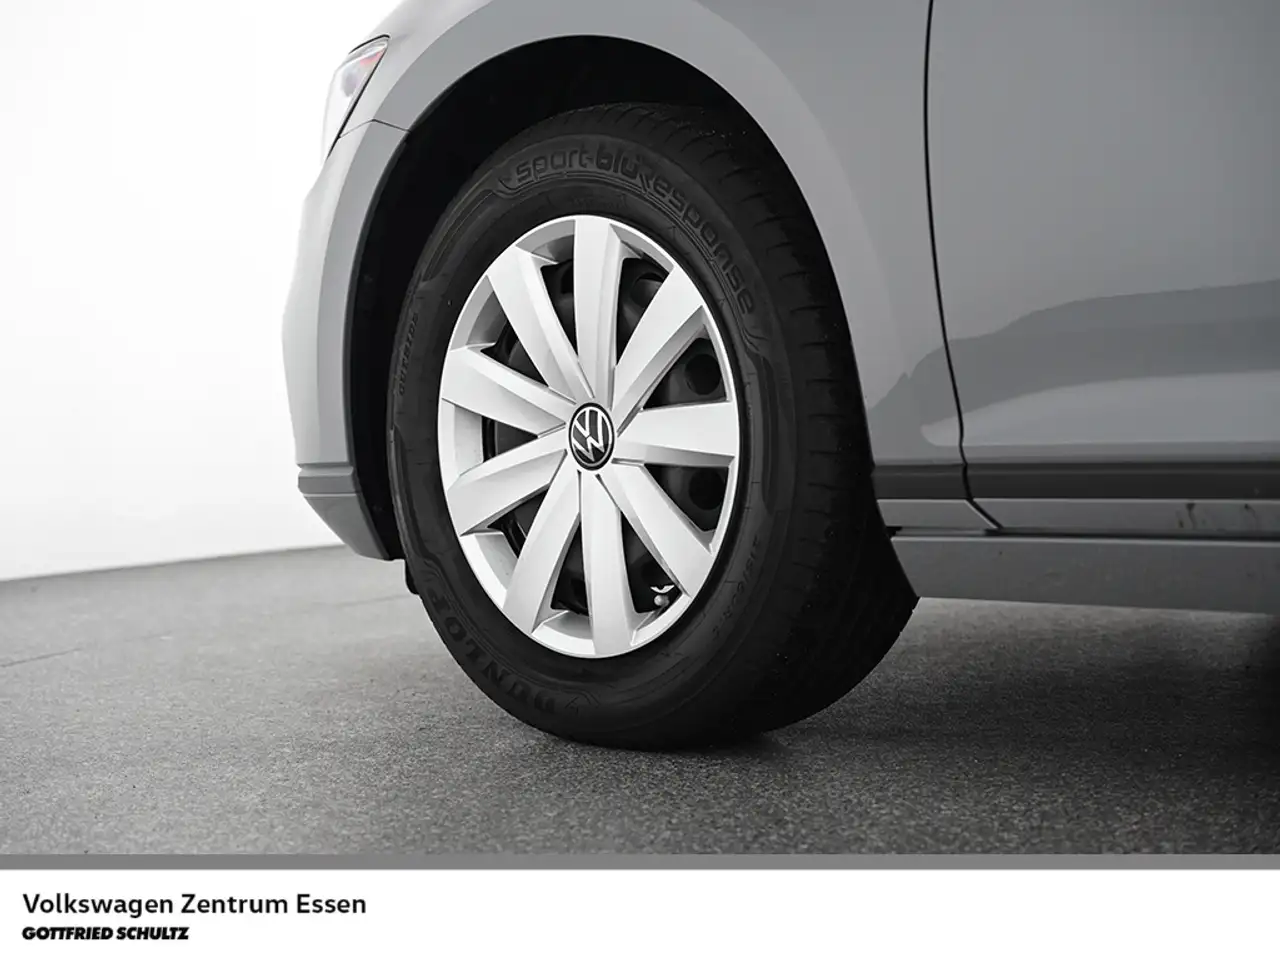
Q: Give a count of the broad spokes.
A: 9